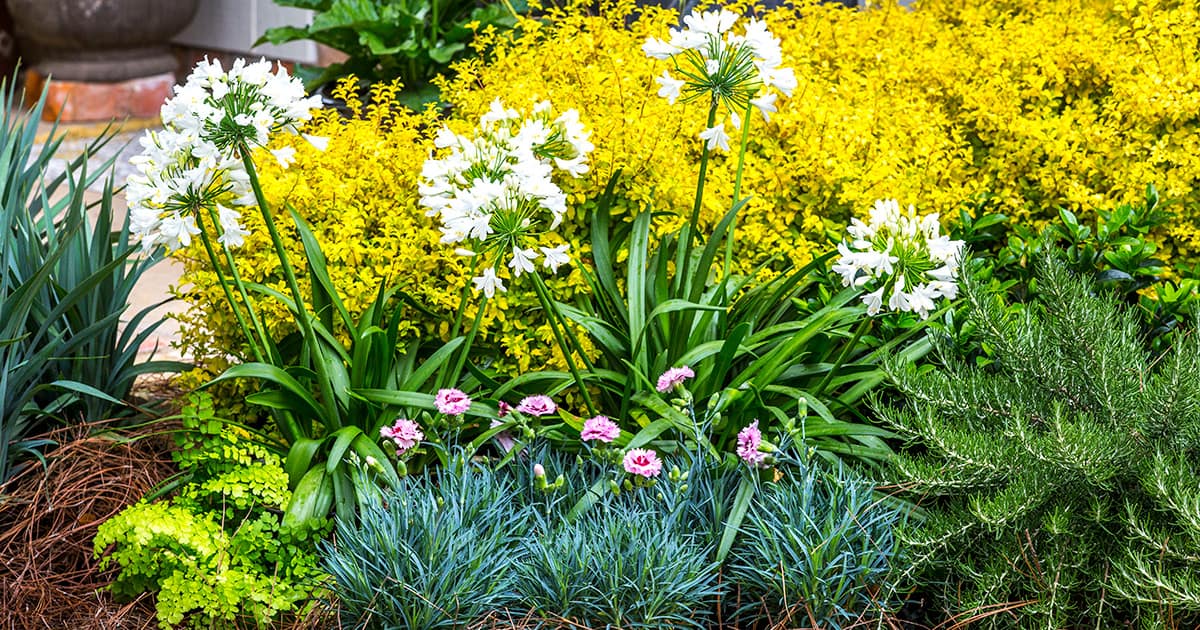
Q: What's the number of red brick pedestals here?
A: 1